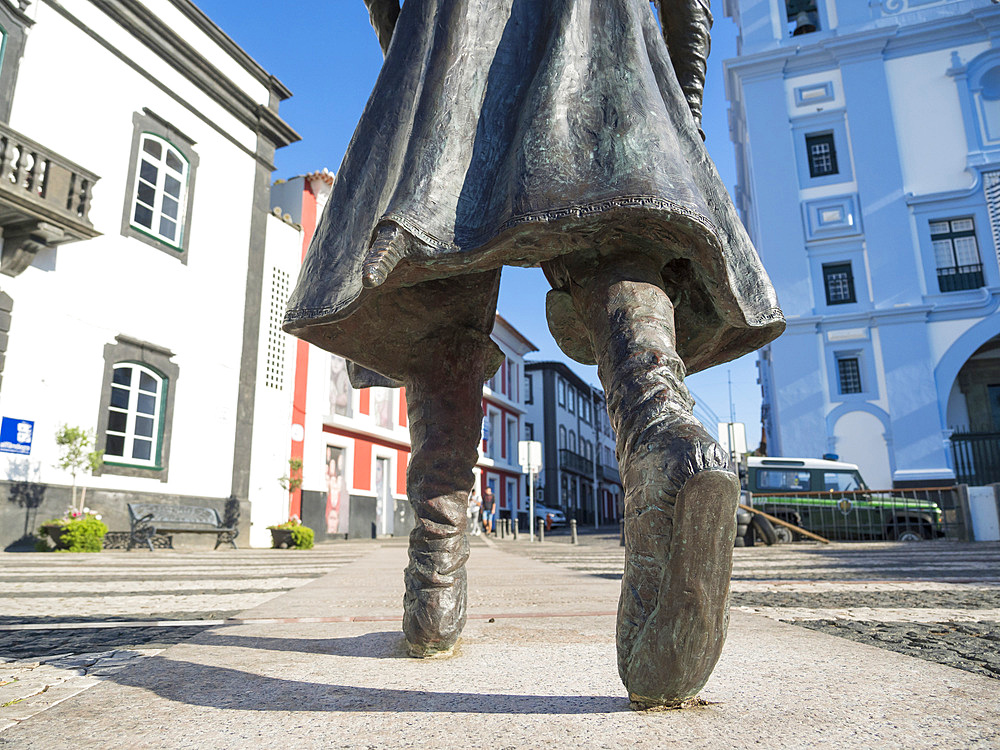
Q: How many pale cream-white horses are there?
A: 0